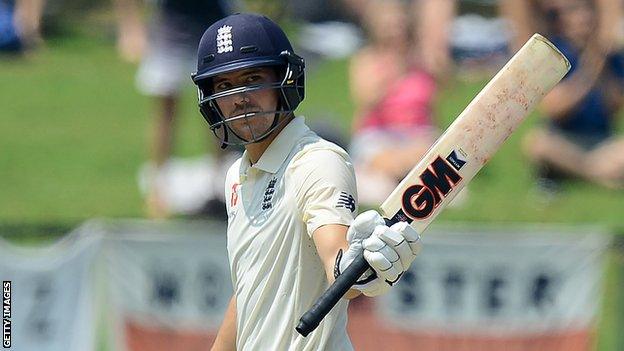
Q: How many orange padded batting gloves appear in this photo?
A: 0